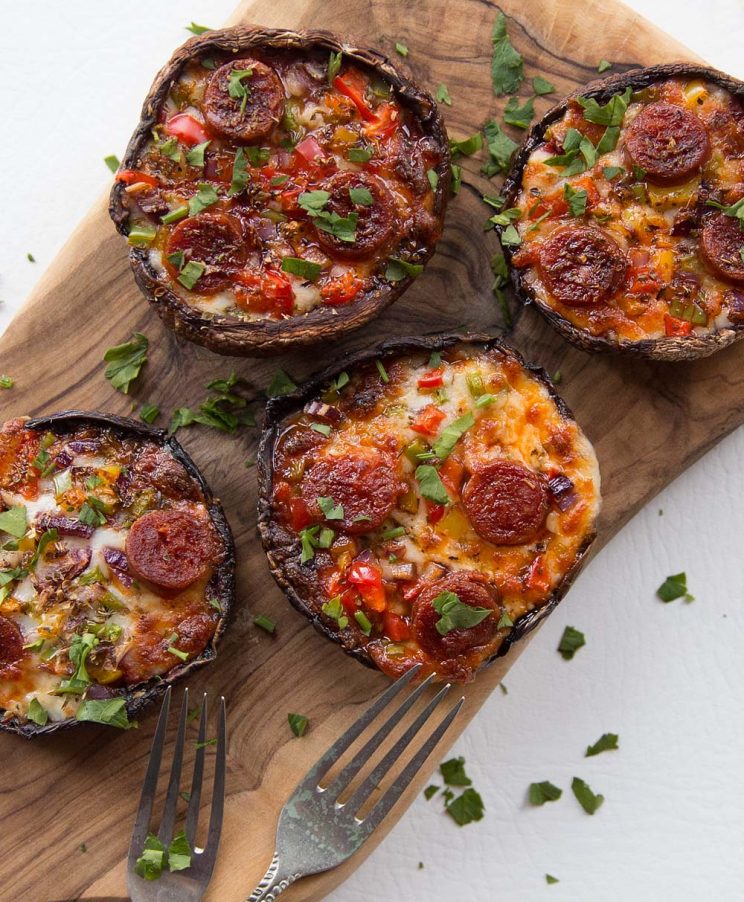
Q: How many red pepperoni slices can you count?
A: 11